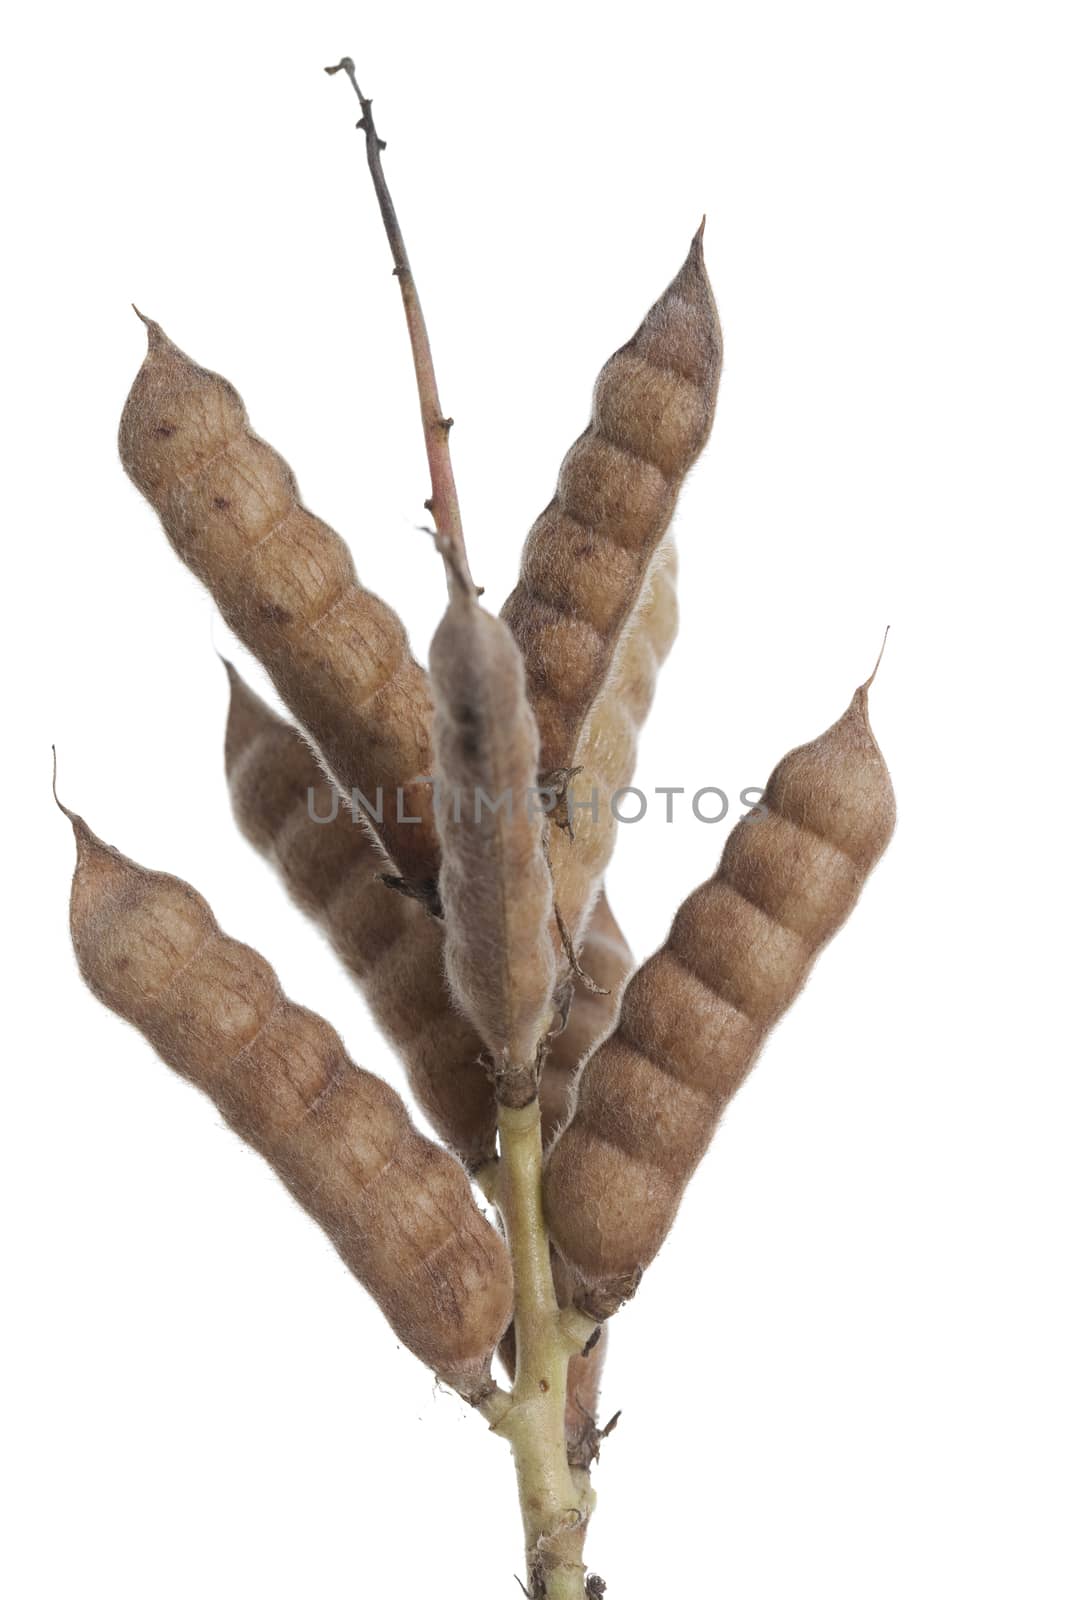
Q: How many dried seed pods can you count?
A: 8